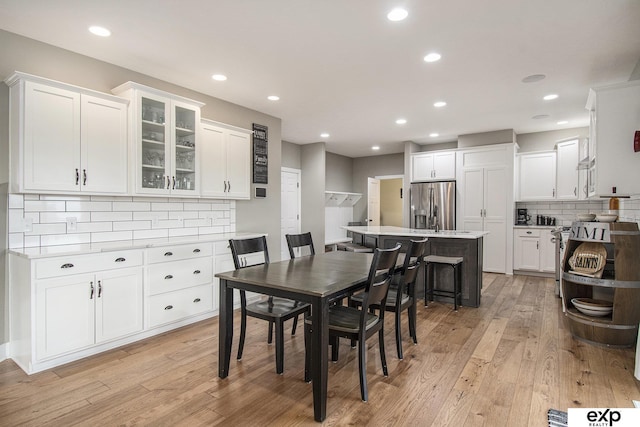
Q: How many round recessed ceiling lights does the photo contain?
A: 12